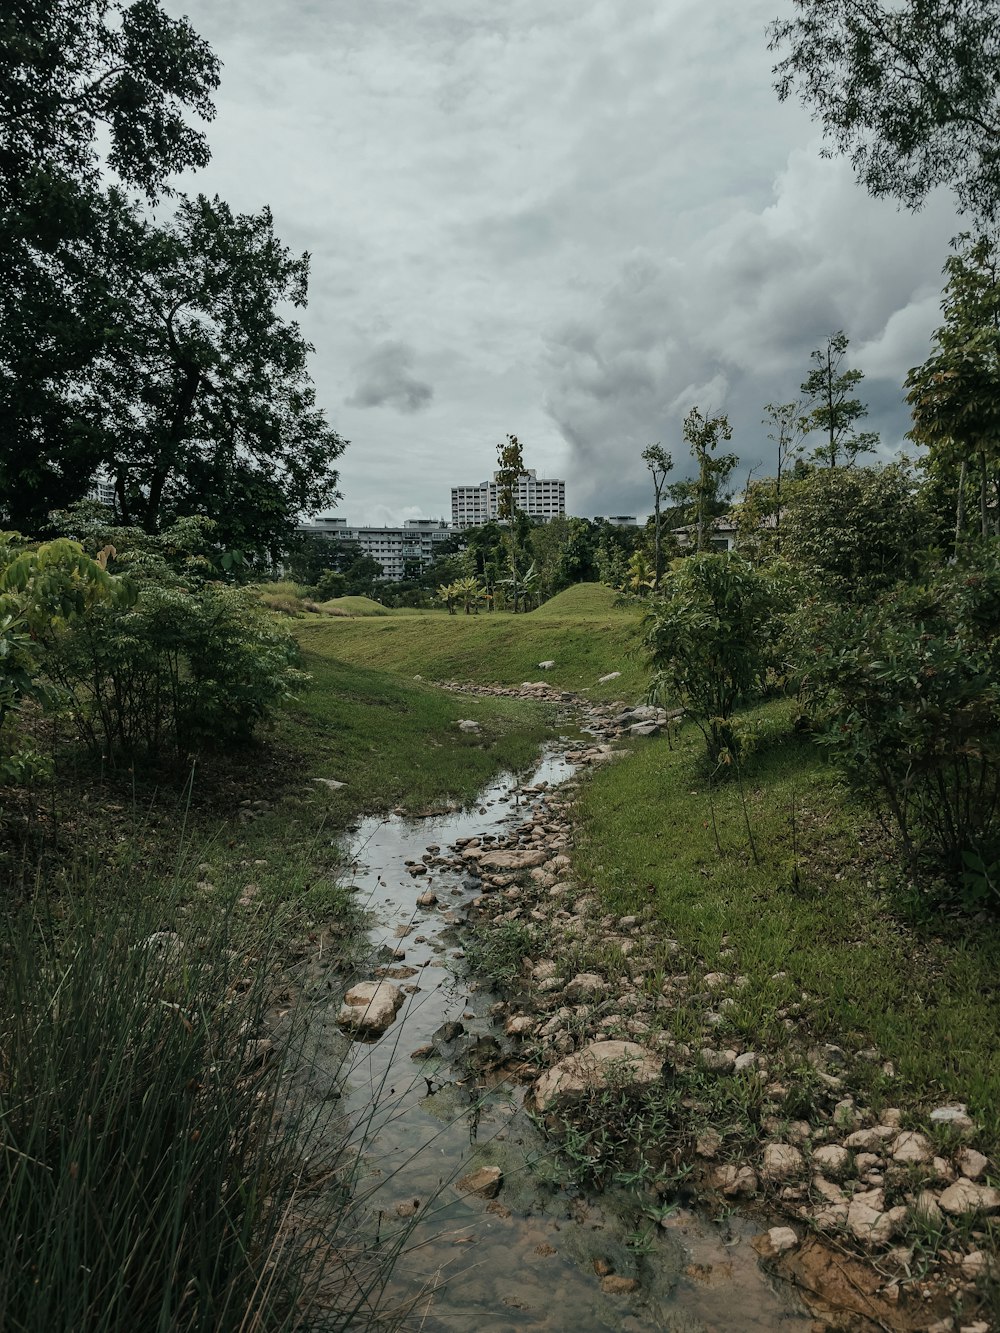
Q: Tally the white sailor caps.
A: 0